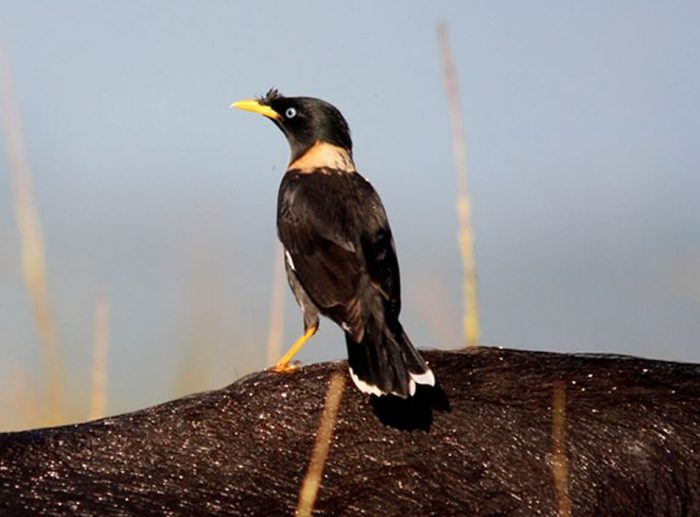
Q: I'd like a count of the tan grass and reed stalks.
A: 6